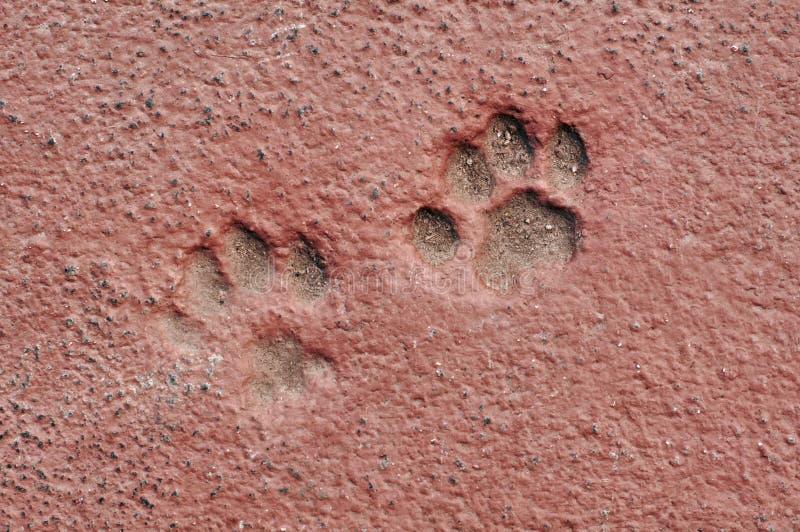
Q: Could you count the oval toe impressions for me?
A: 8